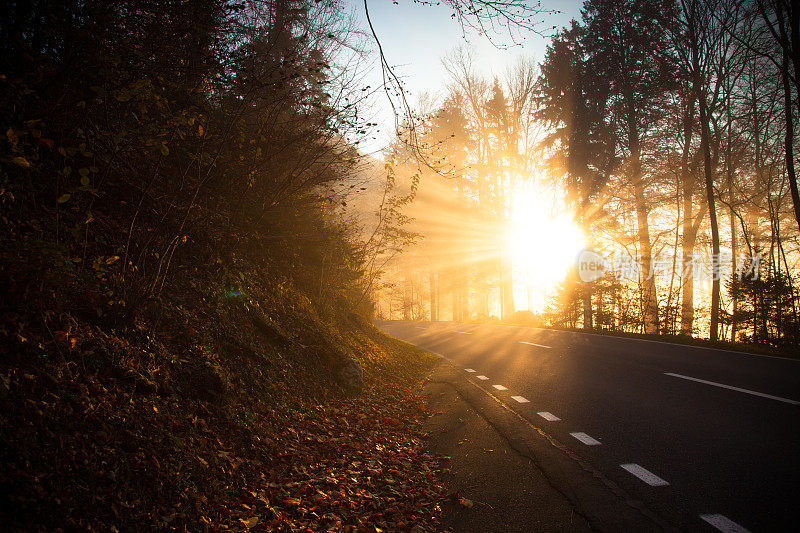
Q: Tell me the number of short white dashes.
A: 8